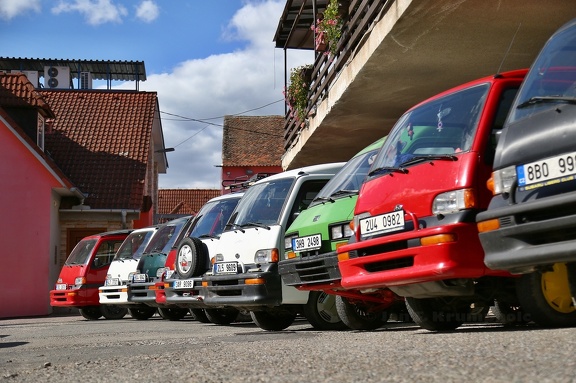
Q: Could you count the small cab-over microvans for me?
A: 9